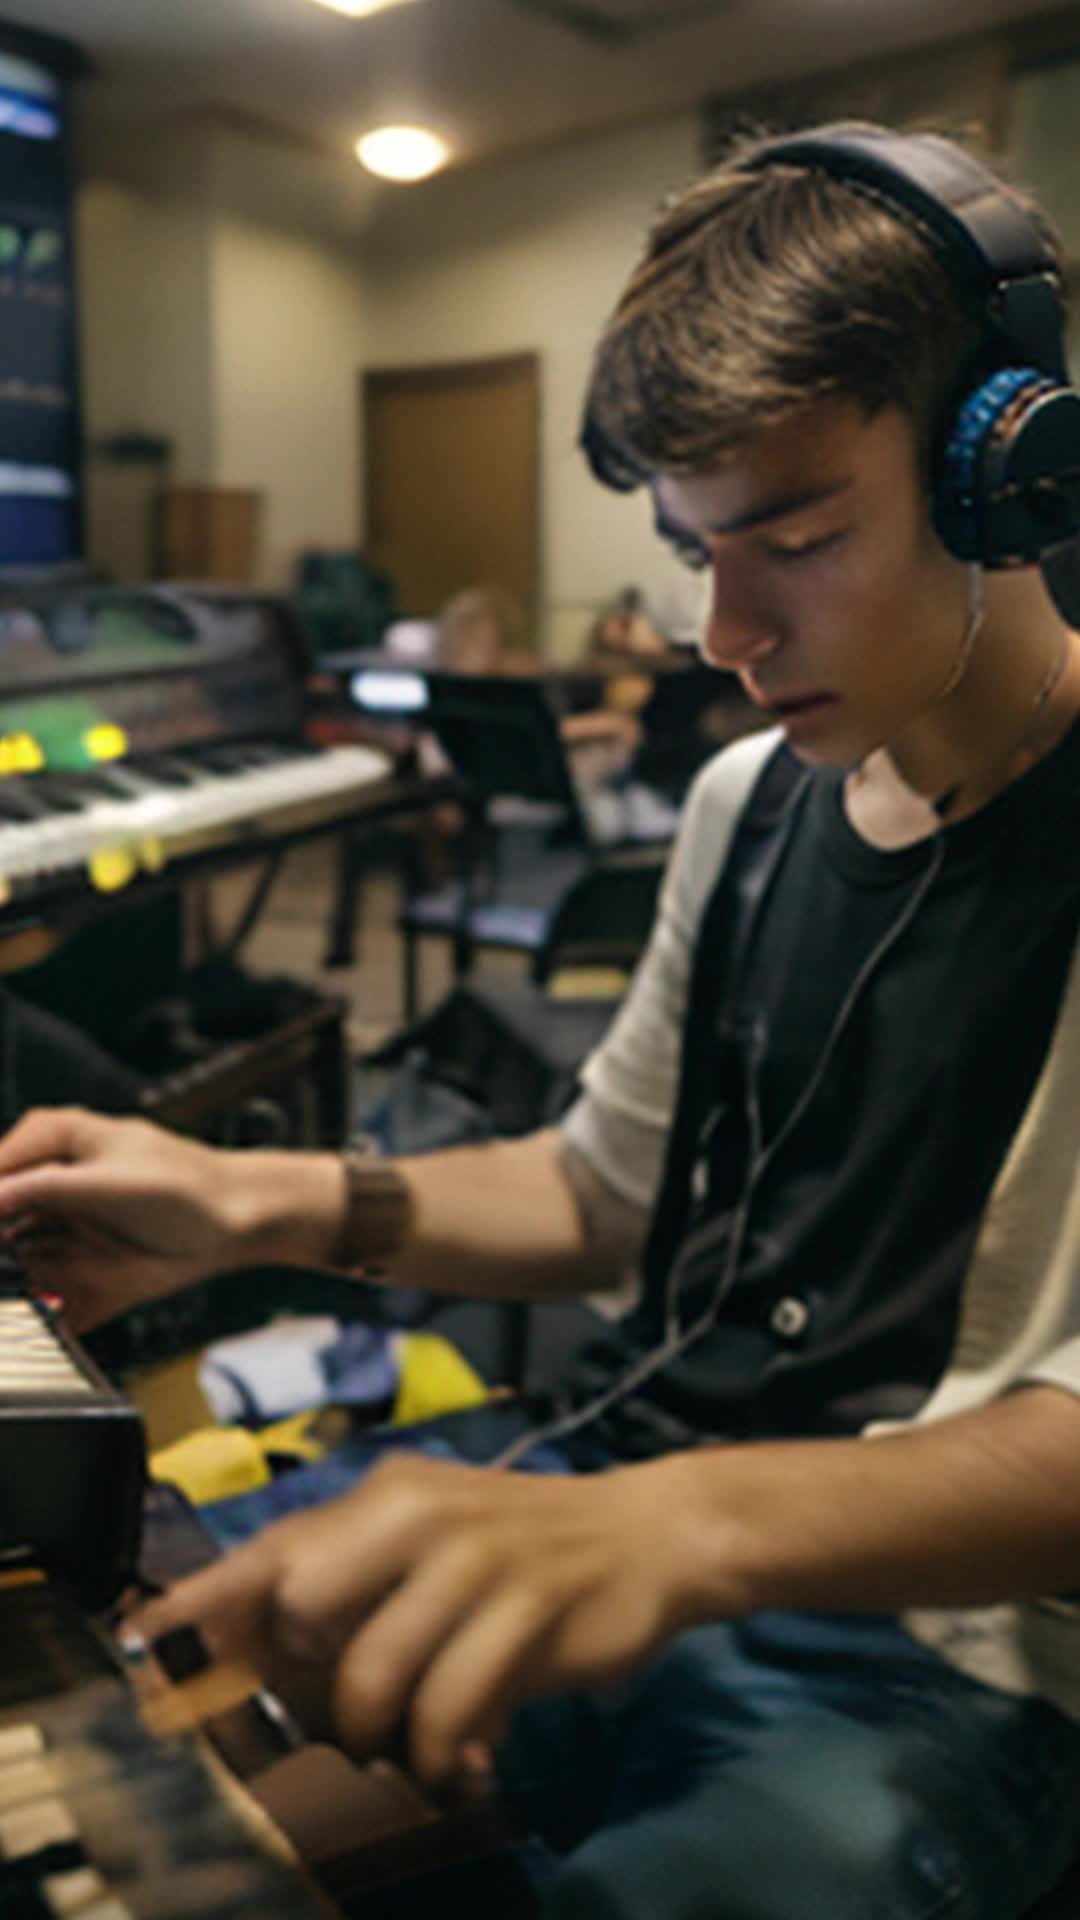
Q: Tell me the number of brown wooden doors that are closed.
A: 1